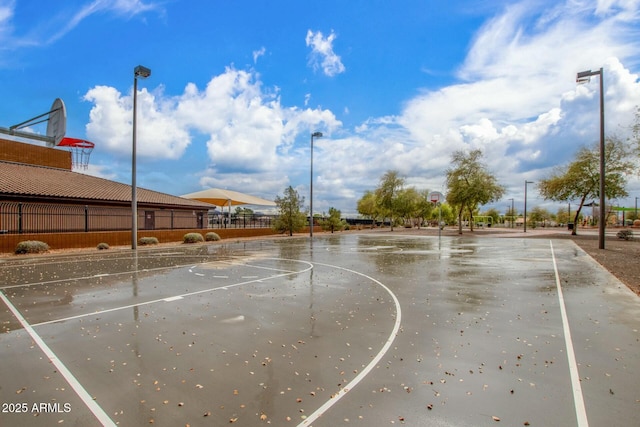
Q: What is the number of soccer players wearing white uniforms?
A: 0